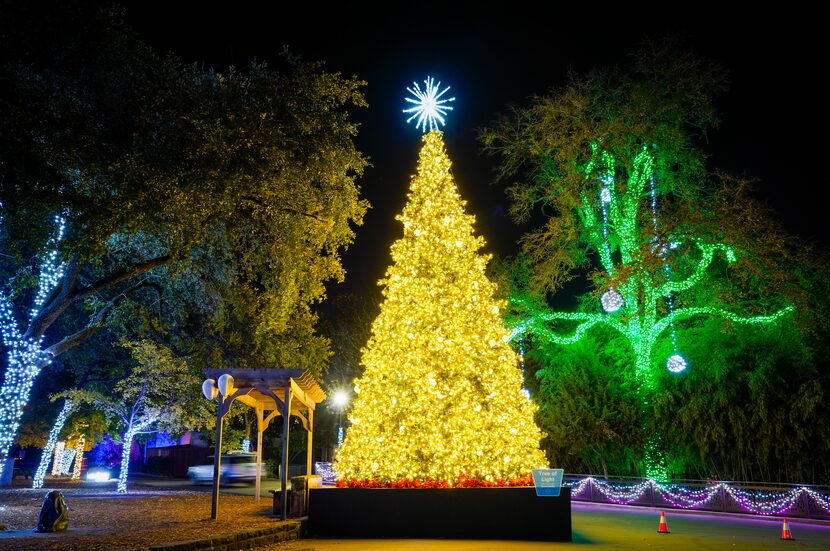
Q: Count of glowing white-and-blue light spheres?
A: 2